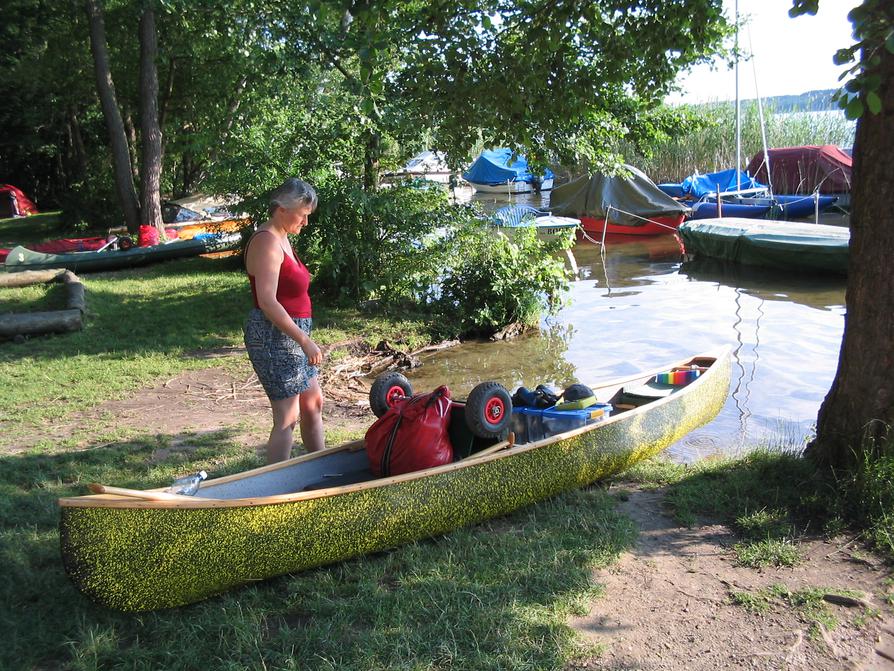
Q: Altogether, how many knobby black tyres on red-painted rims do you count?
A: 2